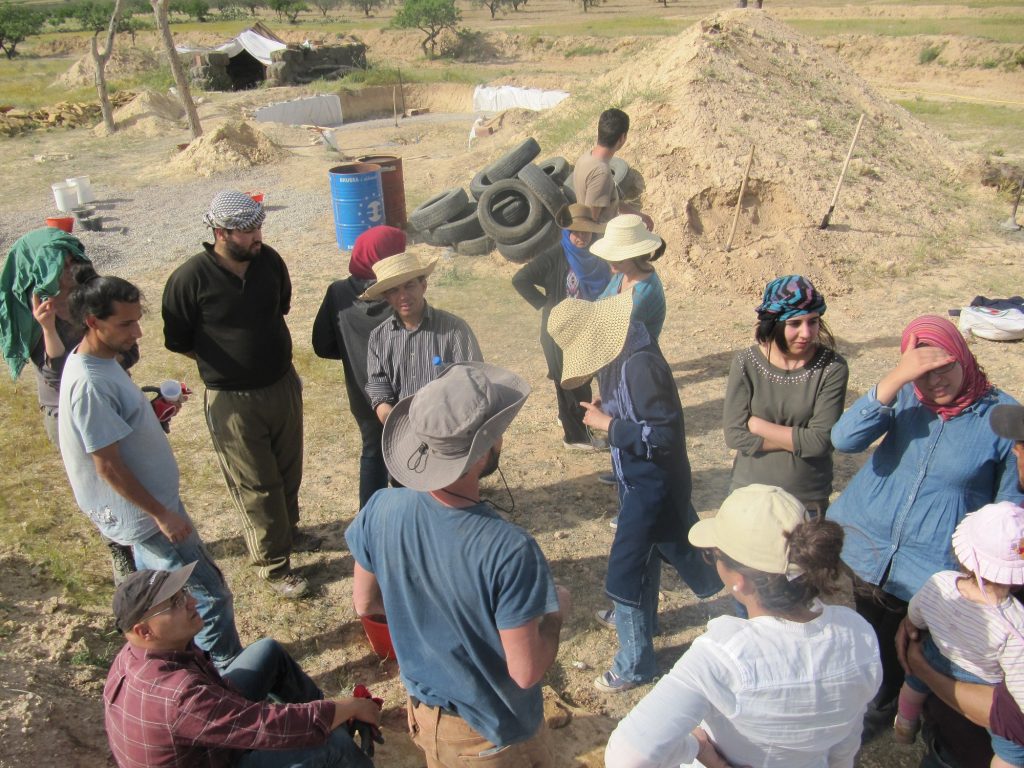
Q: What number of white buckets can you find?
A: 2